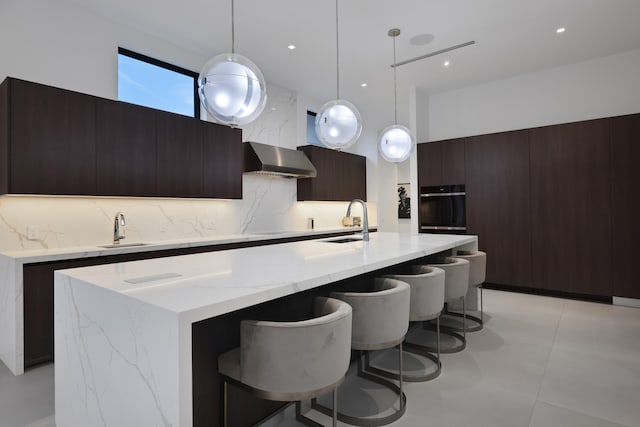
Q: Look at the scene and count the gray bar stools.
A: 5